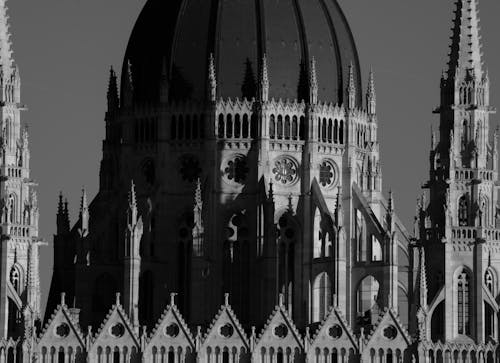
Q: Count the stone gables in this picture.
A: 7